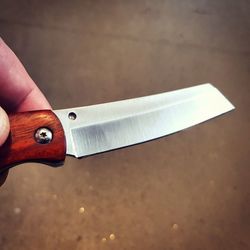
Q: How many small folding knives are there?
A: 1